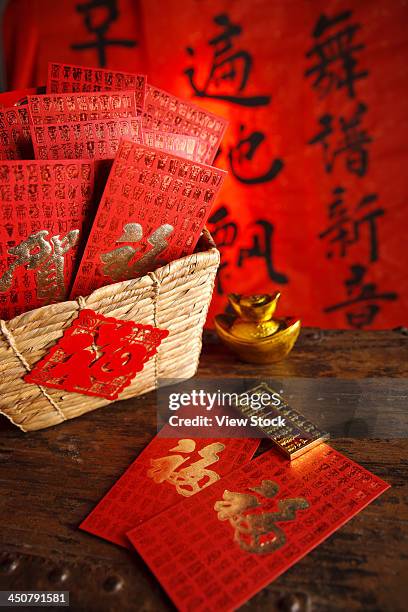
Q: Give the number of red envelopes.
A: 10